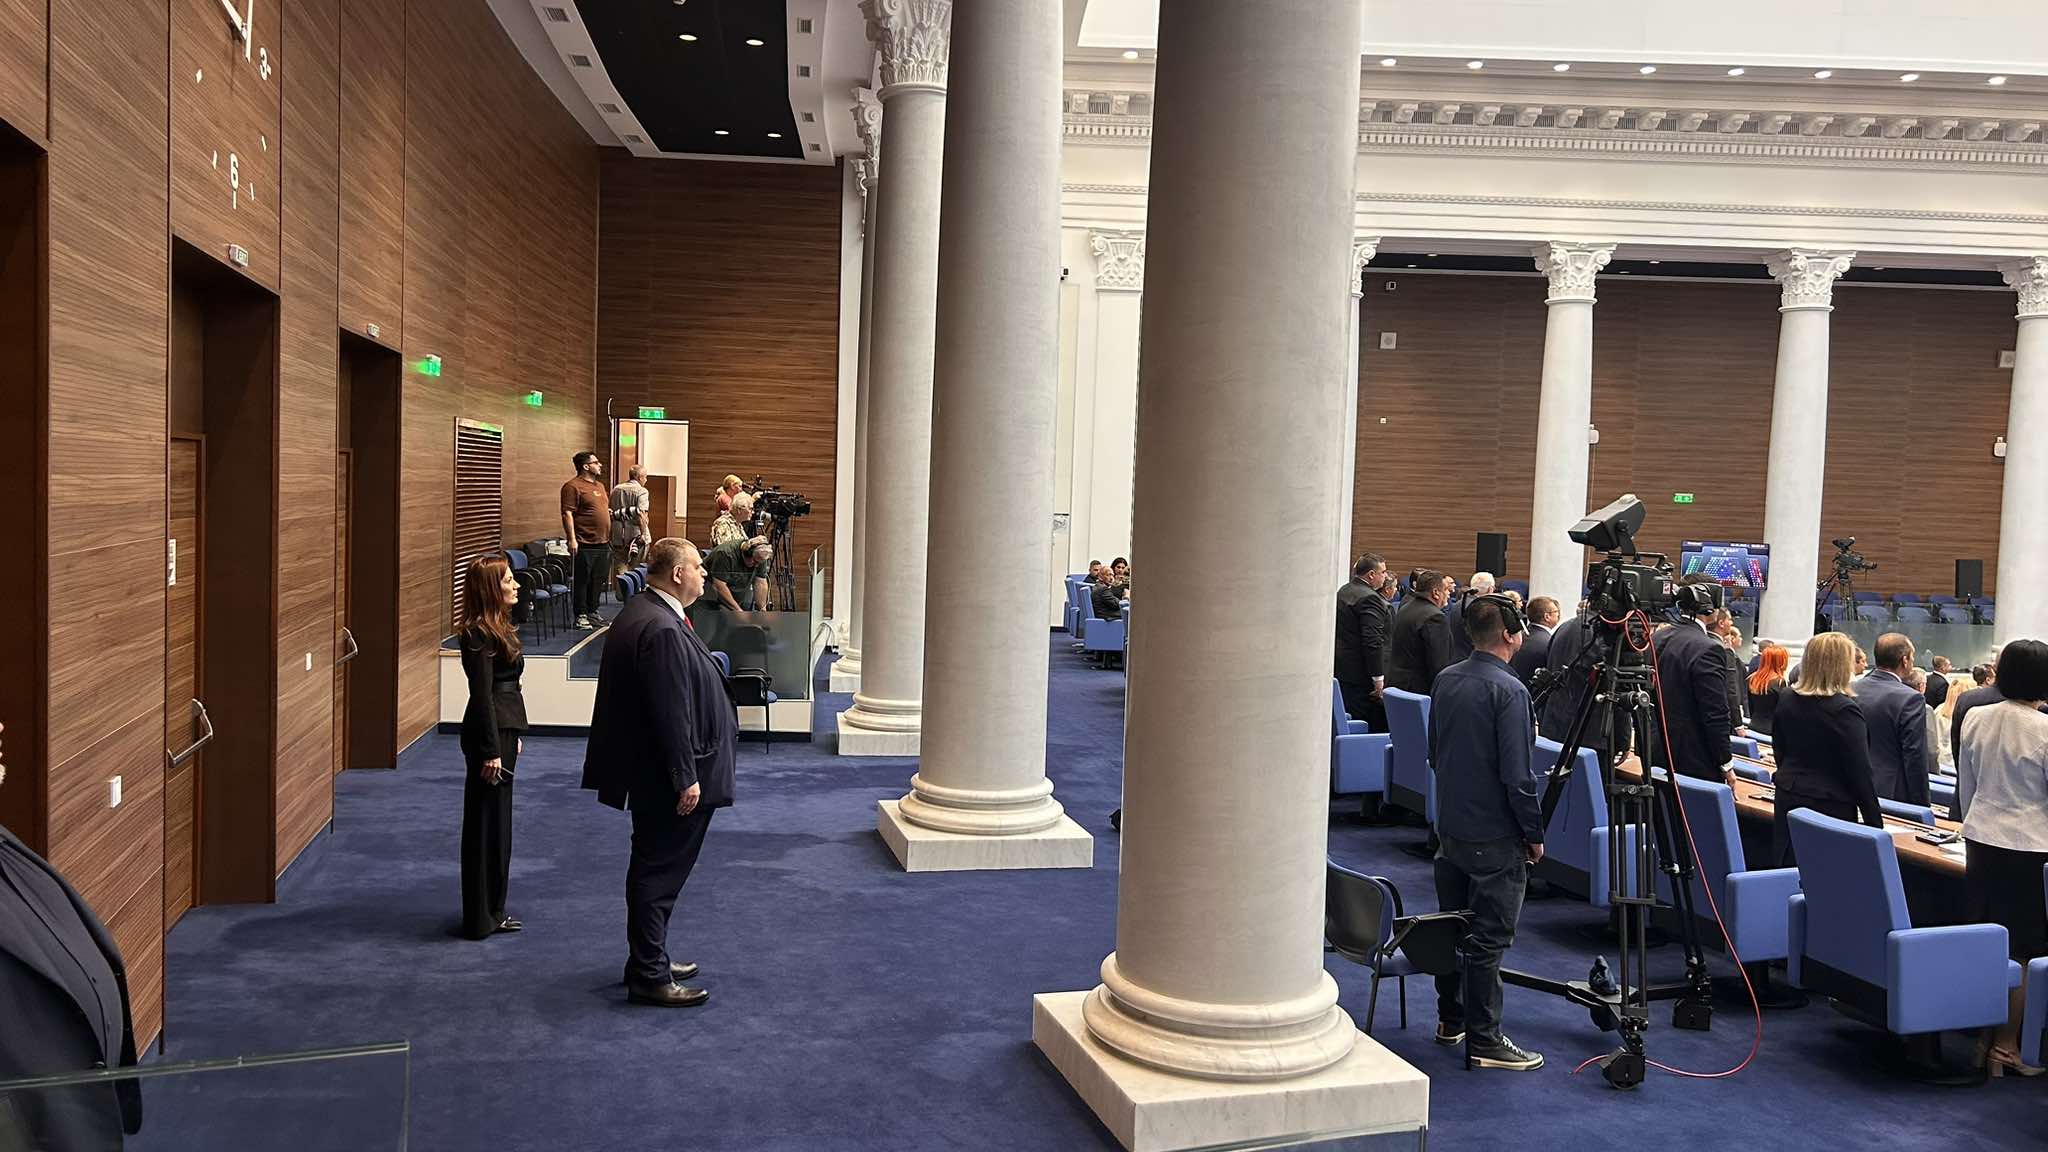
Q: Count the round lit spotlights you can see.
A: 13